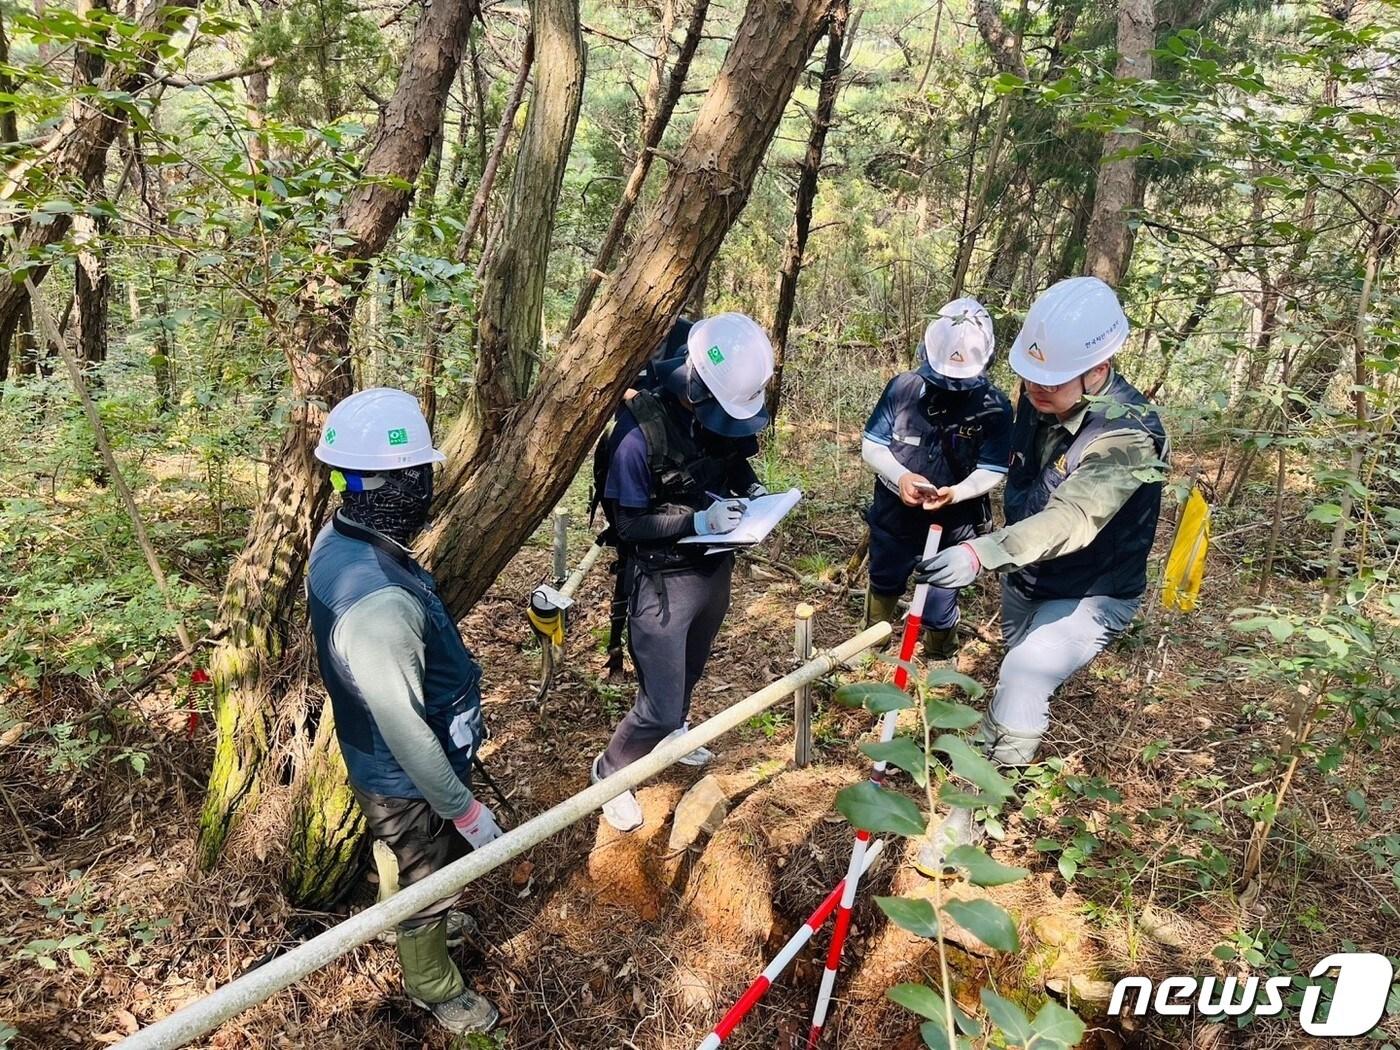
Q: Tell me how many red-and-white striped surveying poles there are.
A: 2